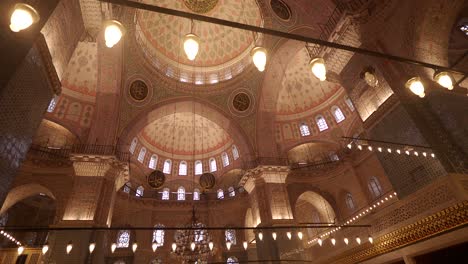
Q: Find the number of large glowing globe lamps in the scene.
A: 7